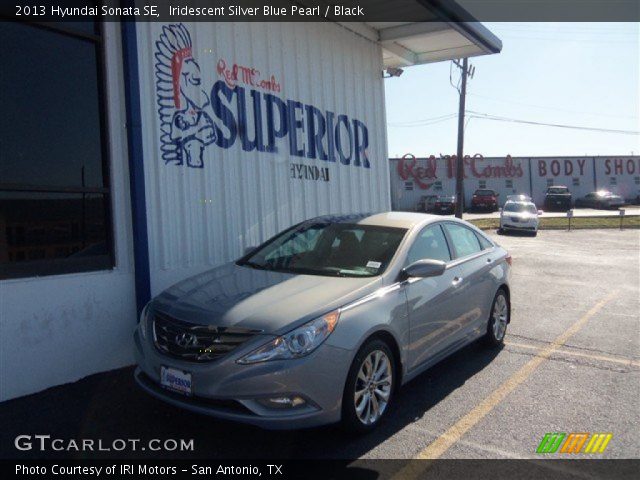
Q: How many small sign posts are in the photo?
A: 2